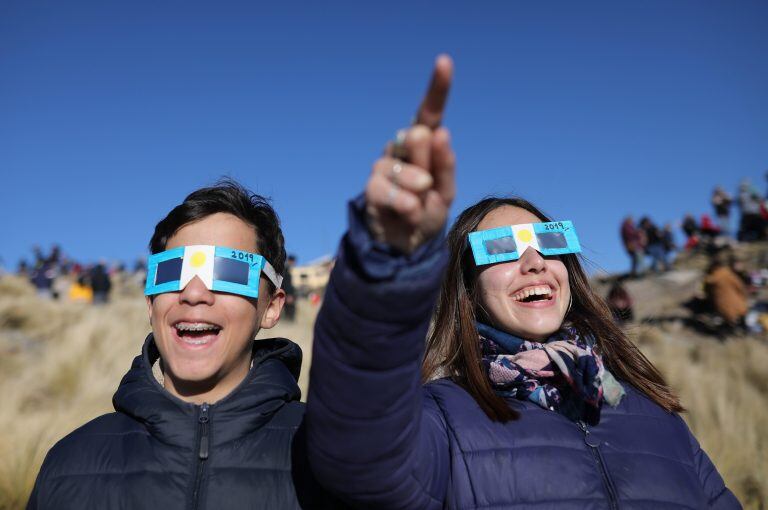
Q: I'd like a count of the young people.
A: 2